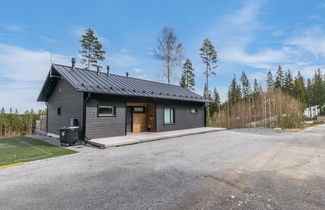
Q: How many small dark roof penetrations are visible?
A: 4